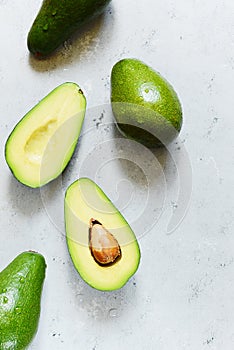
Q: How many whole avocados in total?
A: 3